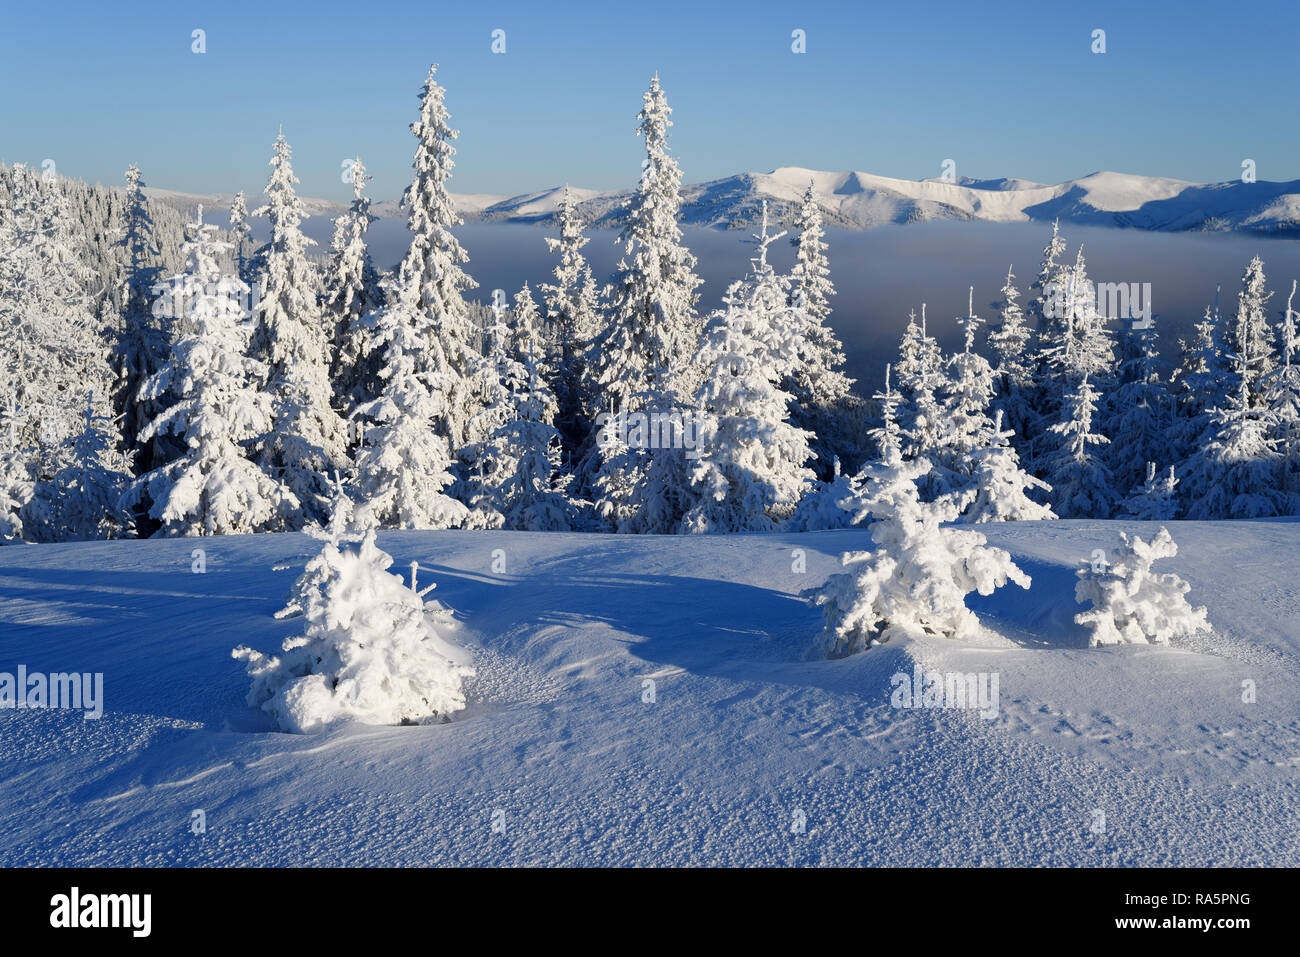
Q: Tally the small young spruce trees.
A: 3